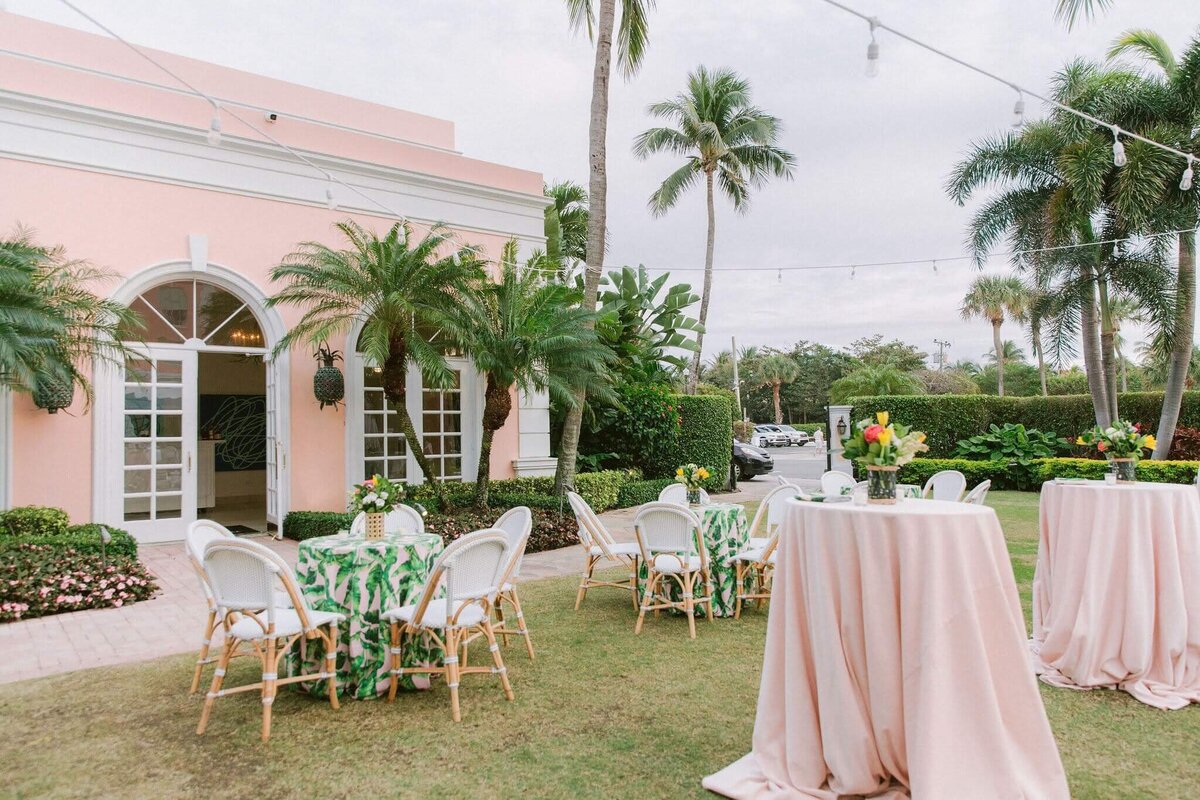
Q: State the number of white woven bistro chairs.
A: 15